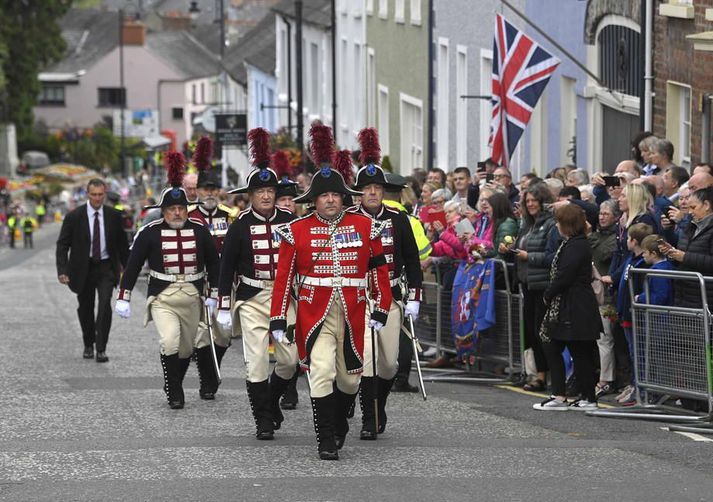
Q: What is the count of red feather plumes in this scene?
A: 7